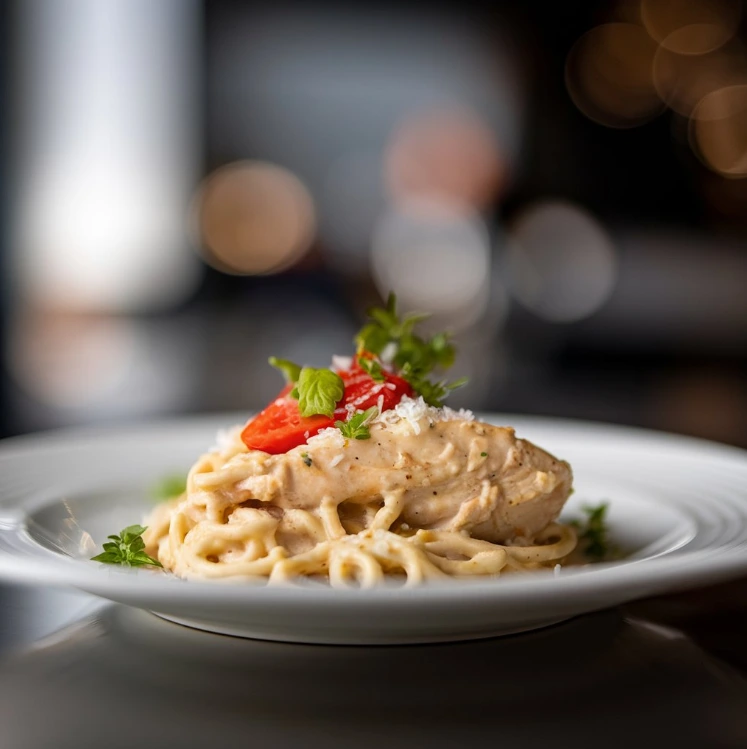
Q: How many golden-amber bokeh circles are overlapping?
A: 4